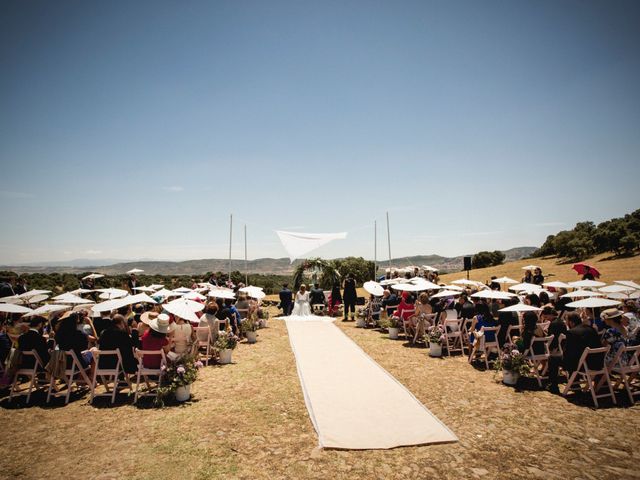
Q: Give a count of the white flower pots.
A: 8